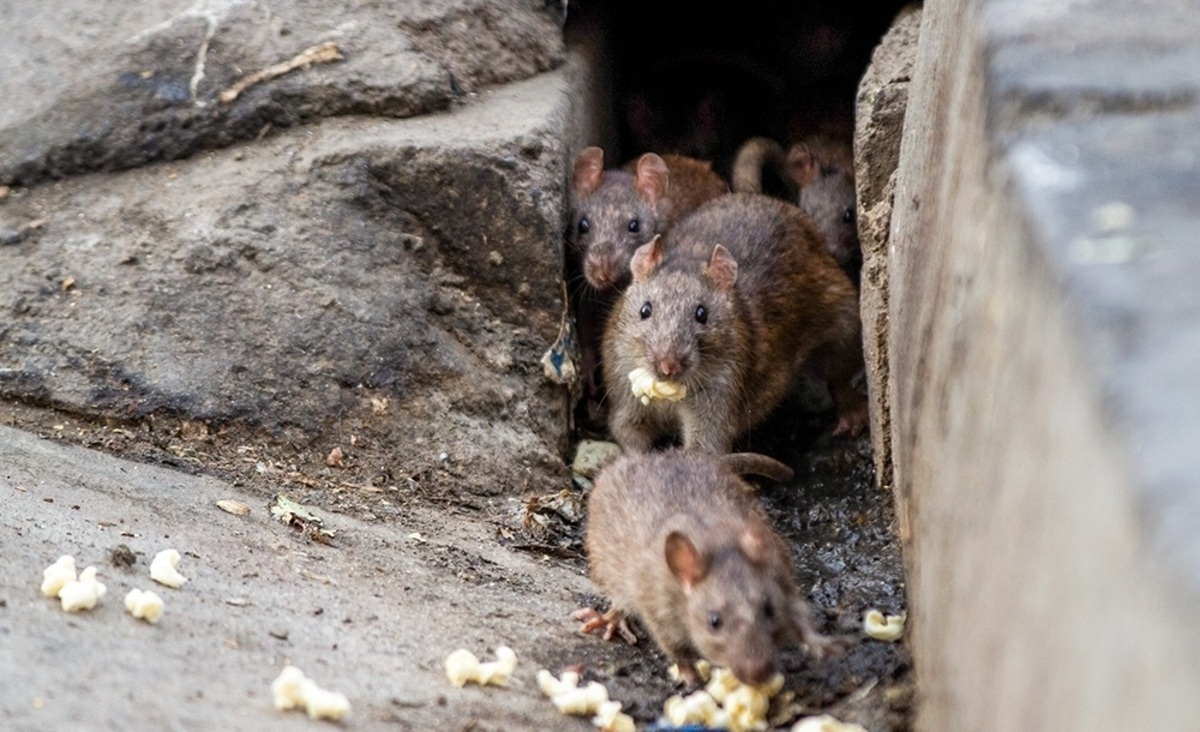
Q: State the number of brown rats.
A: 4